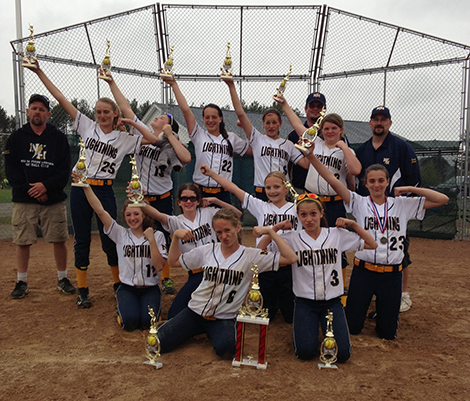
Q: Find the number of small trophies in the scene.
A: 11